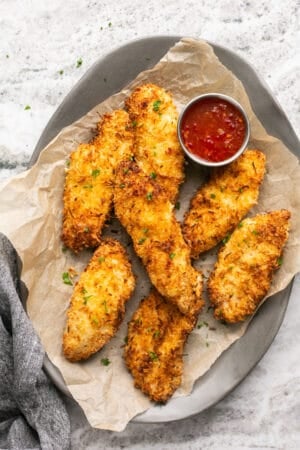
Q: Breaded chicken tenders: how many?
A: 7